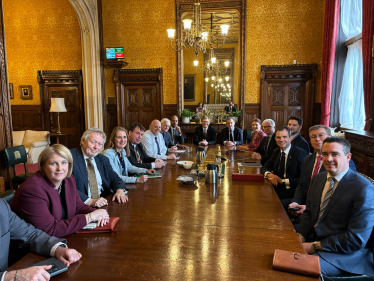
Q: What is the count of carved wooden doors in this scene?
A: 3